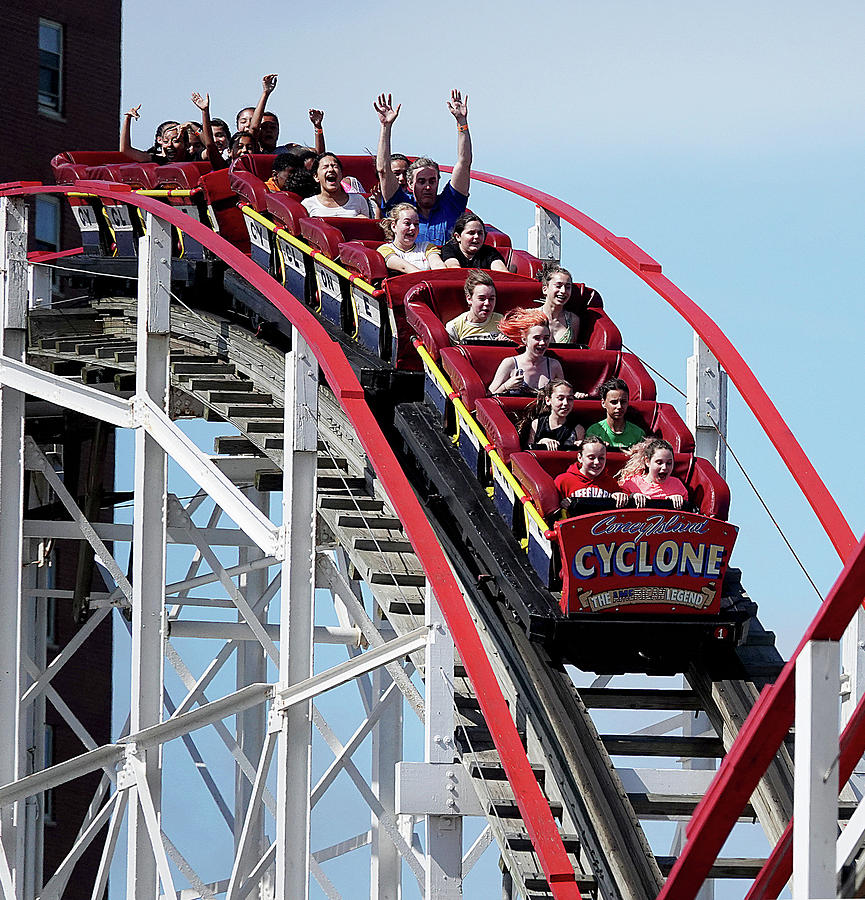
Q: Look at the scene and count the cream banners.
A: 1